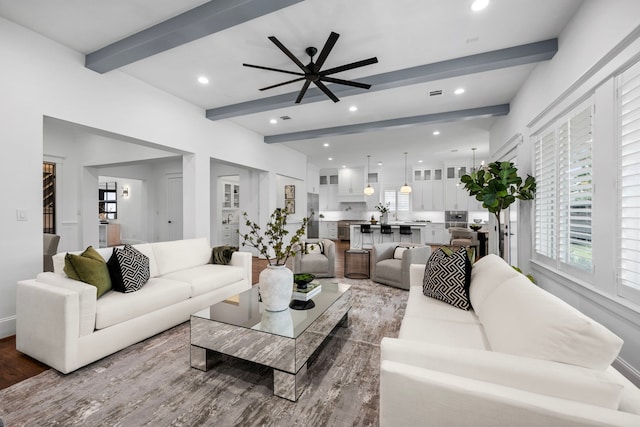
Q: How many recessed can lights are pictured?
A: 11